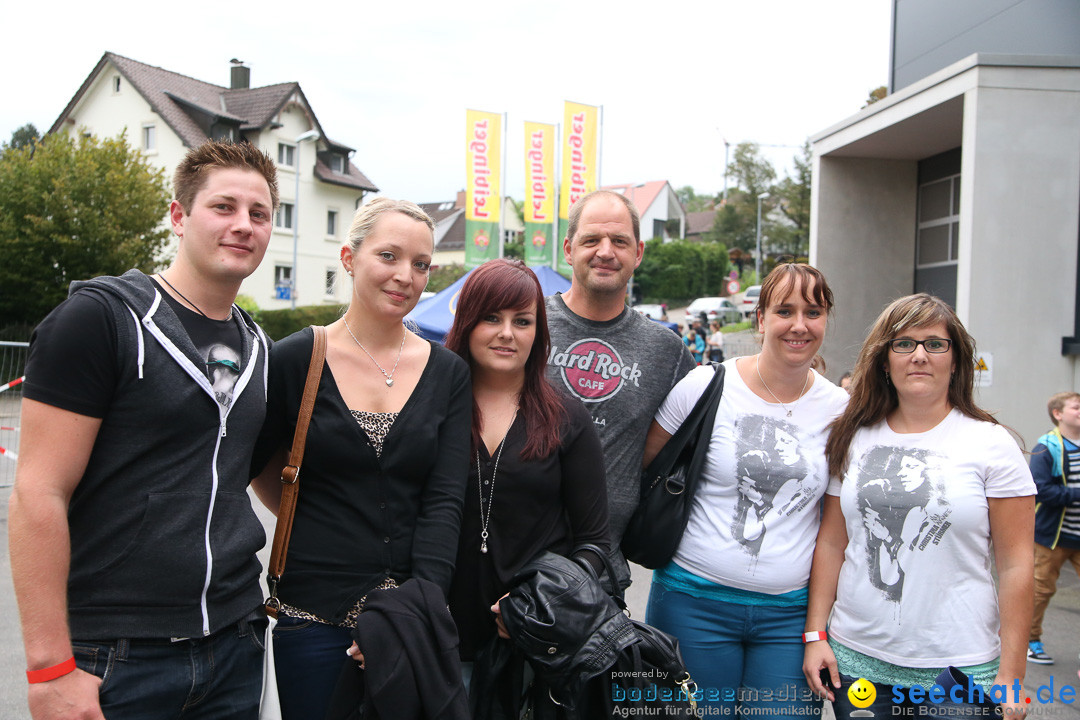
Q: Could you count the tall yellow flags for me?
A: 3